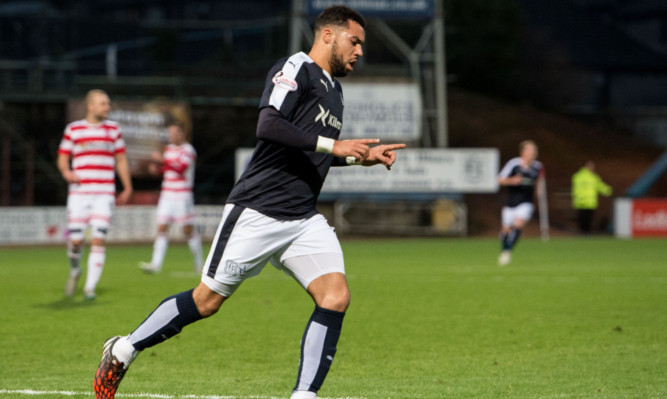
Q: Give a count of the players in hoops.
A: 2